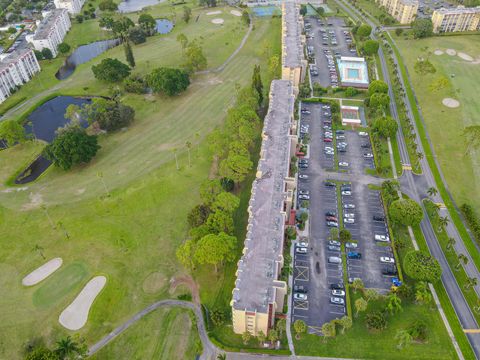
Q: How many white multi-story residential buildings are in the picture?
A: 3